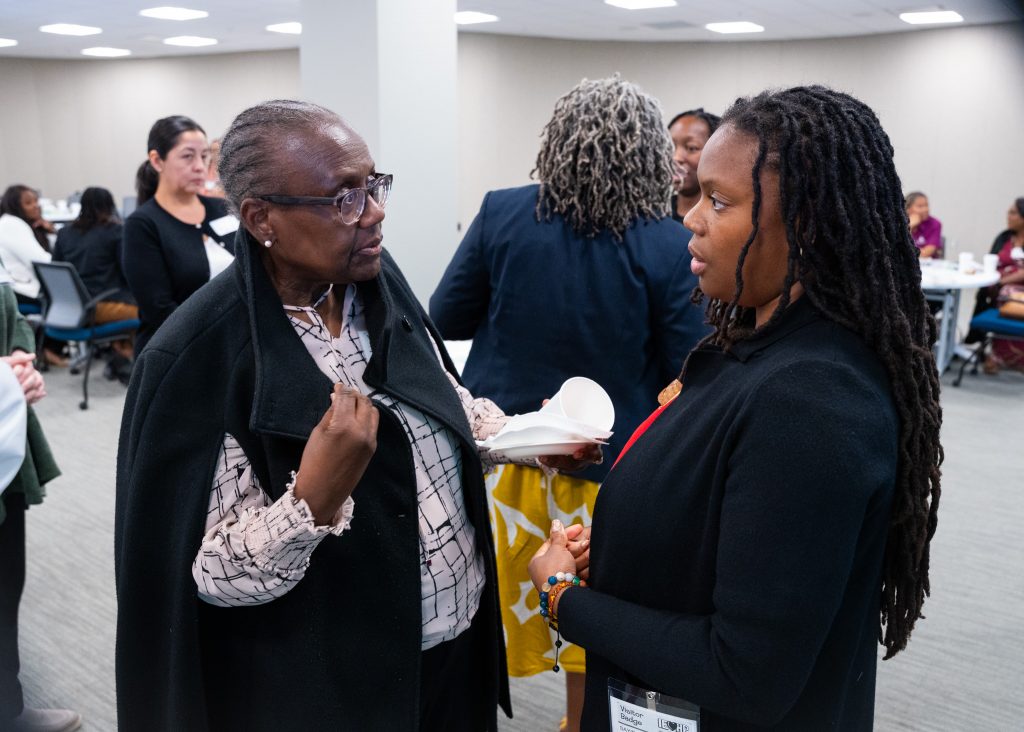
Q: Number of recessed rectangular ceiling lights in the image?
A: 10